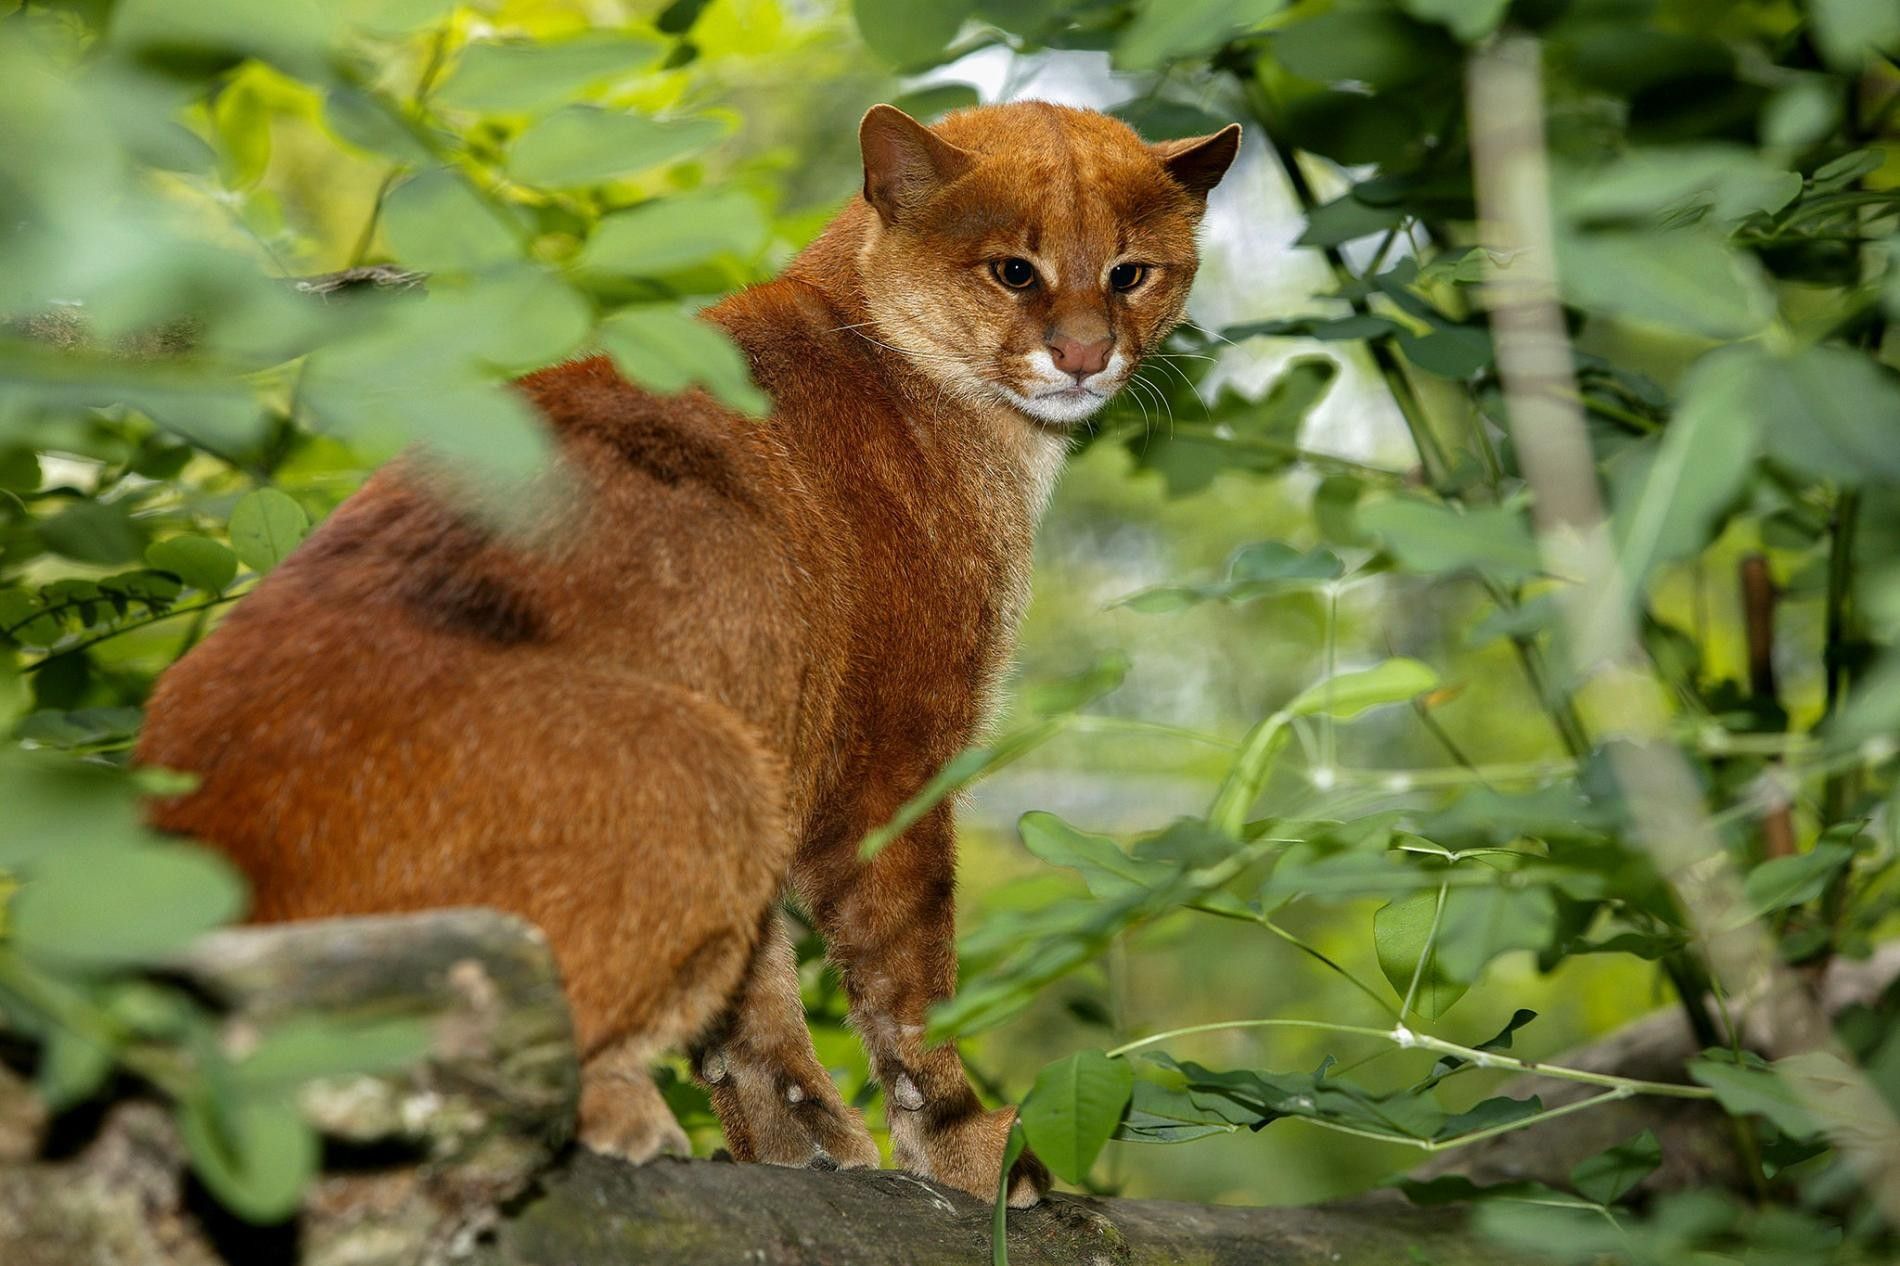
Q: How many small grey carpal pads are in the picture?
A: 3